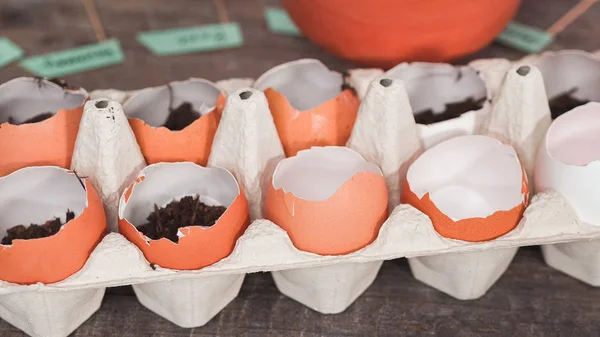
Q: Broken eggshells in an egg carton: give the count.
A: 10